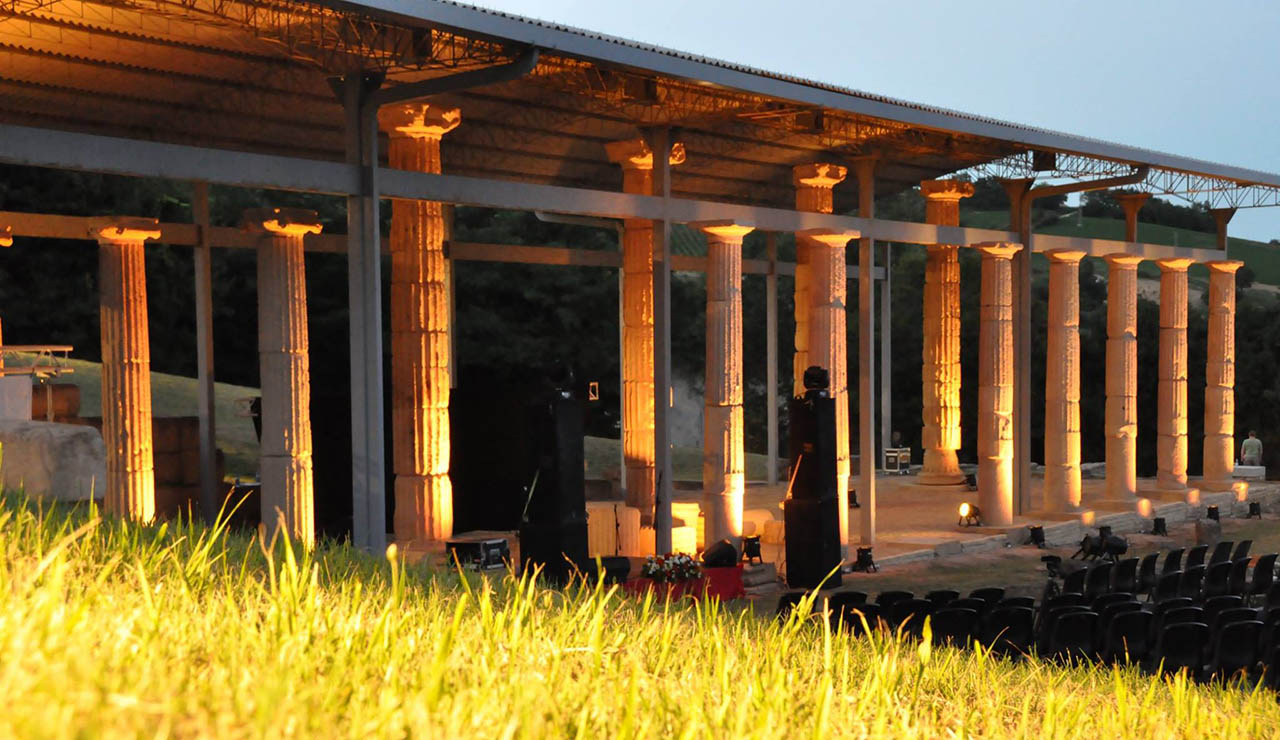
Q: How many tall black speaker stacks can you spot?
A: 2